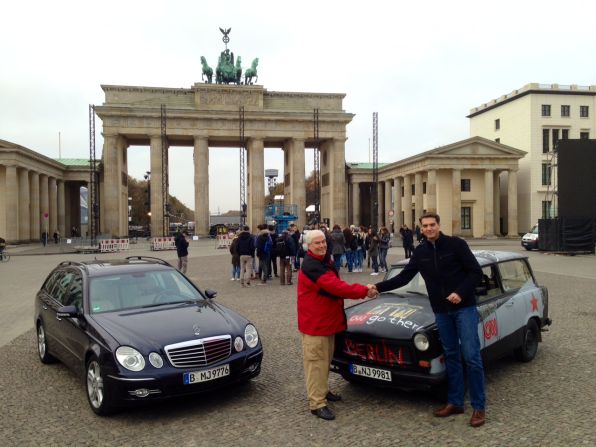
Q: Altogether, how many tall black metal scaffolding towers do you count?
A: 5